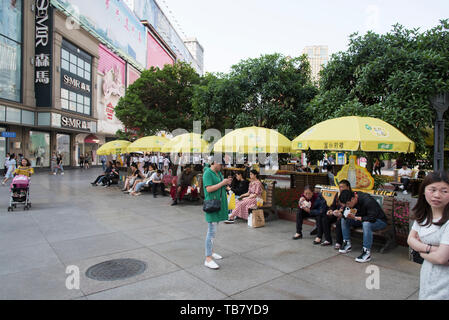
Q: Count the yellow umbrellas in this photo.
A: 5